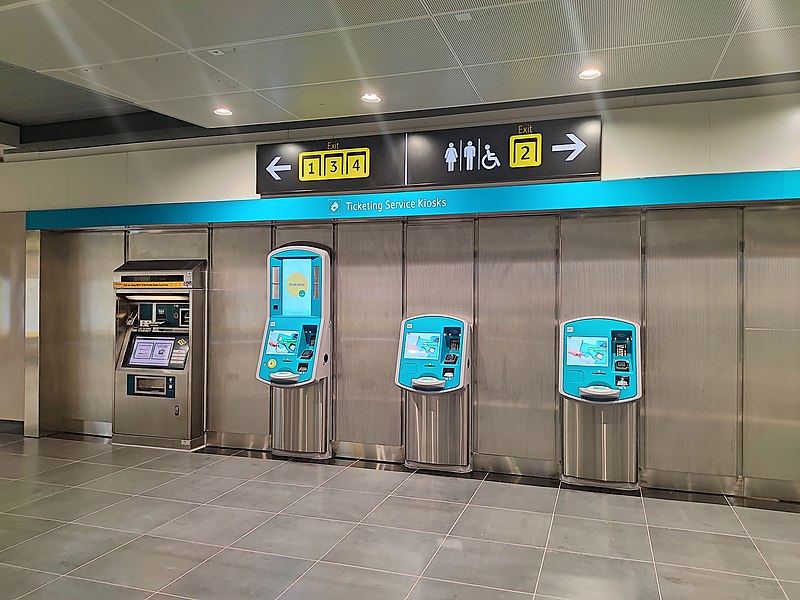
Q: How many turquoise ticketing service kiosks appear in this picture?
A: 3